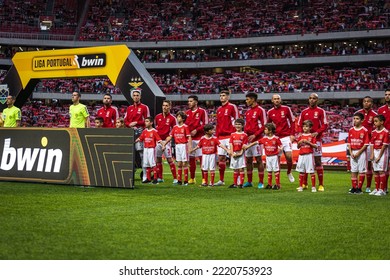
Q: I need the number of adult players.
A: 10